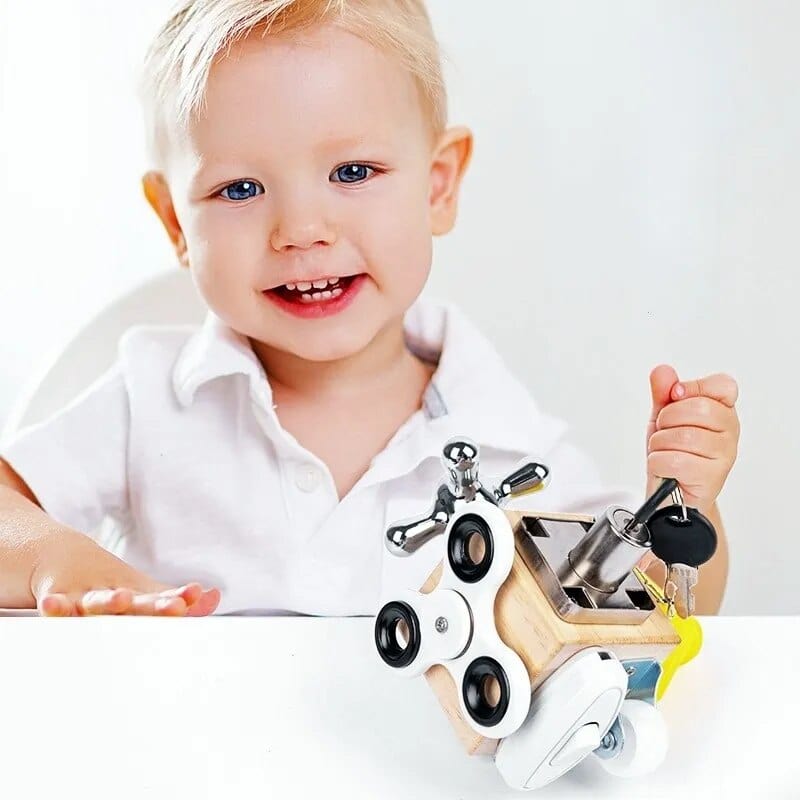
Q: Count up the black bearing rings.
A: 3